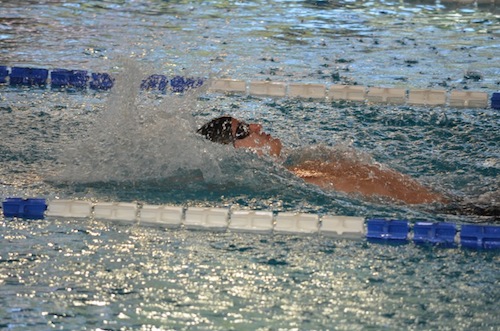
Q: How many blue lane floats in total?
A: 11